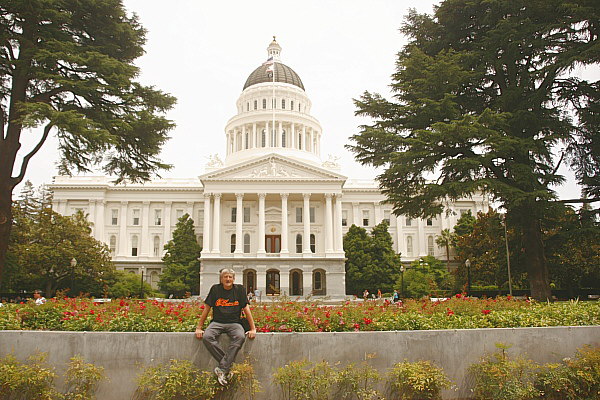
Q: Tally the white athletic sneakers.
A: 2